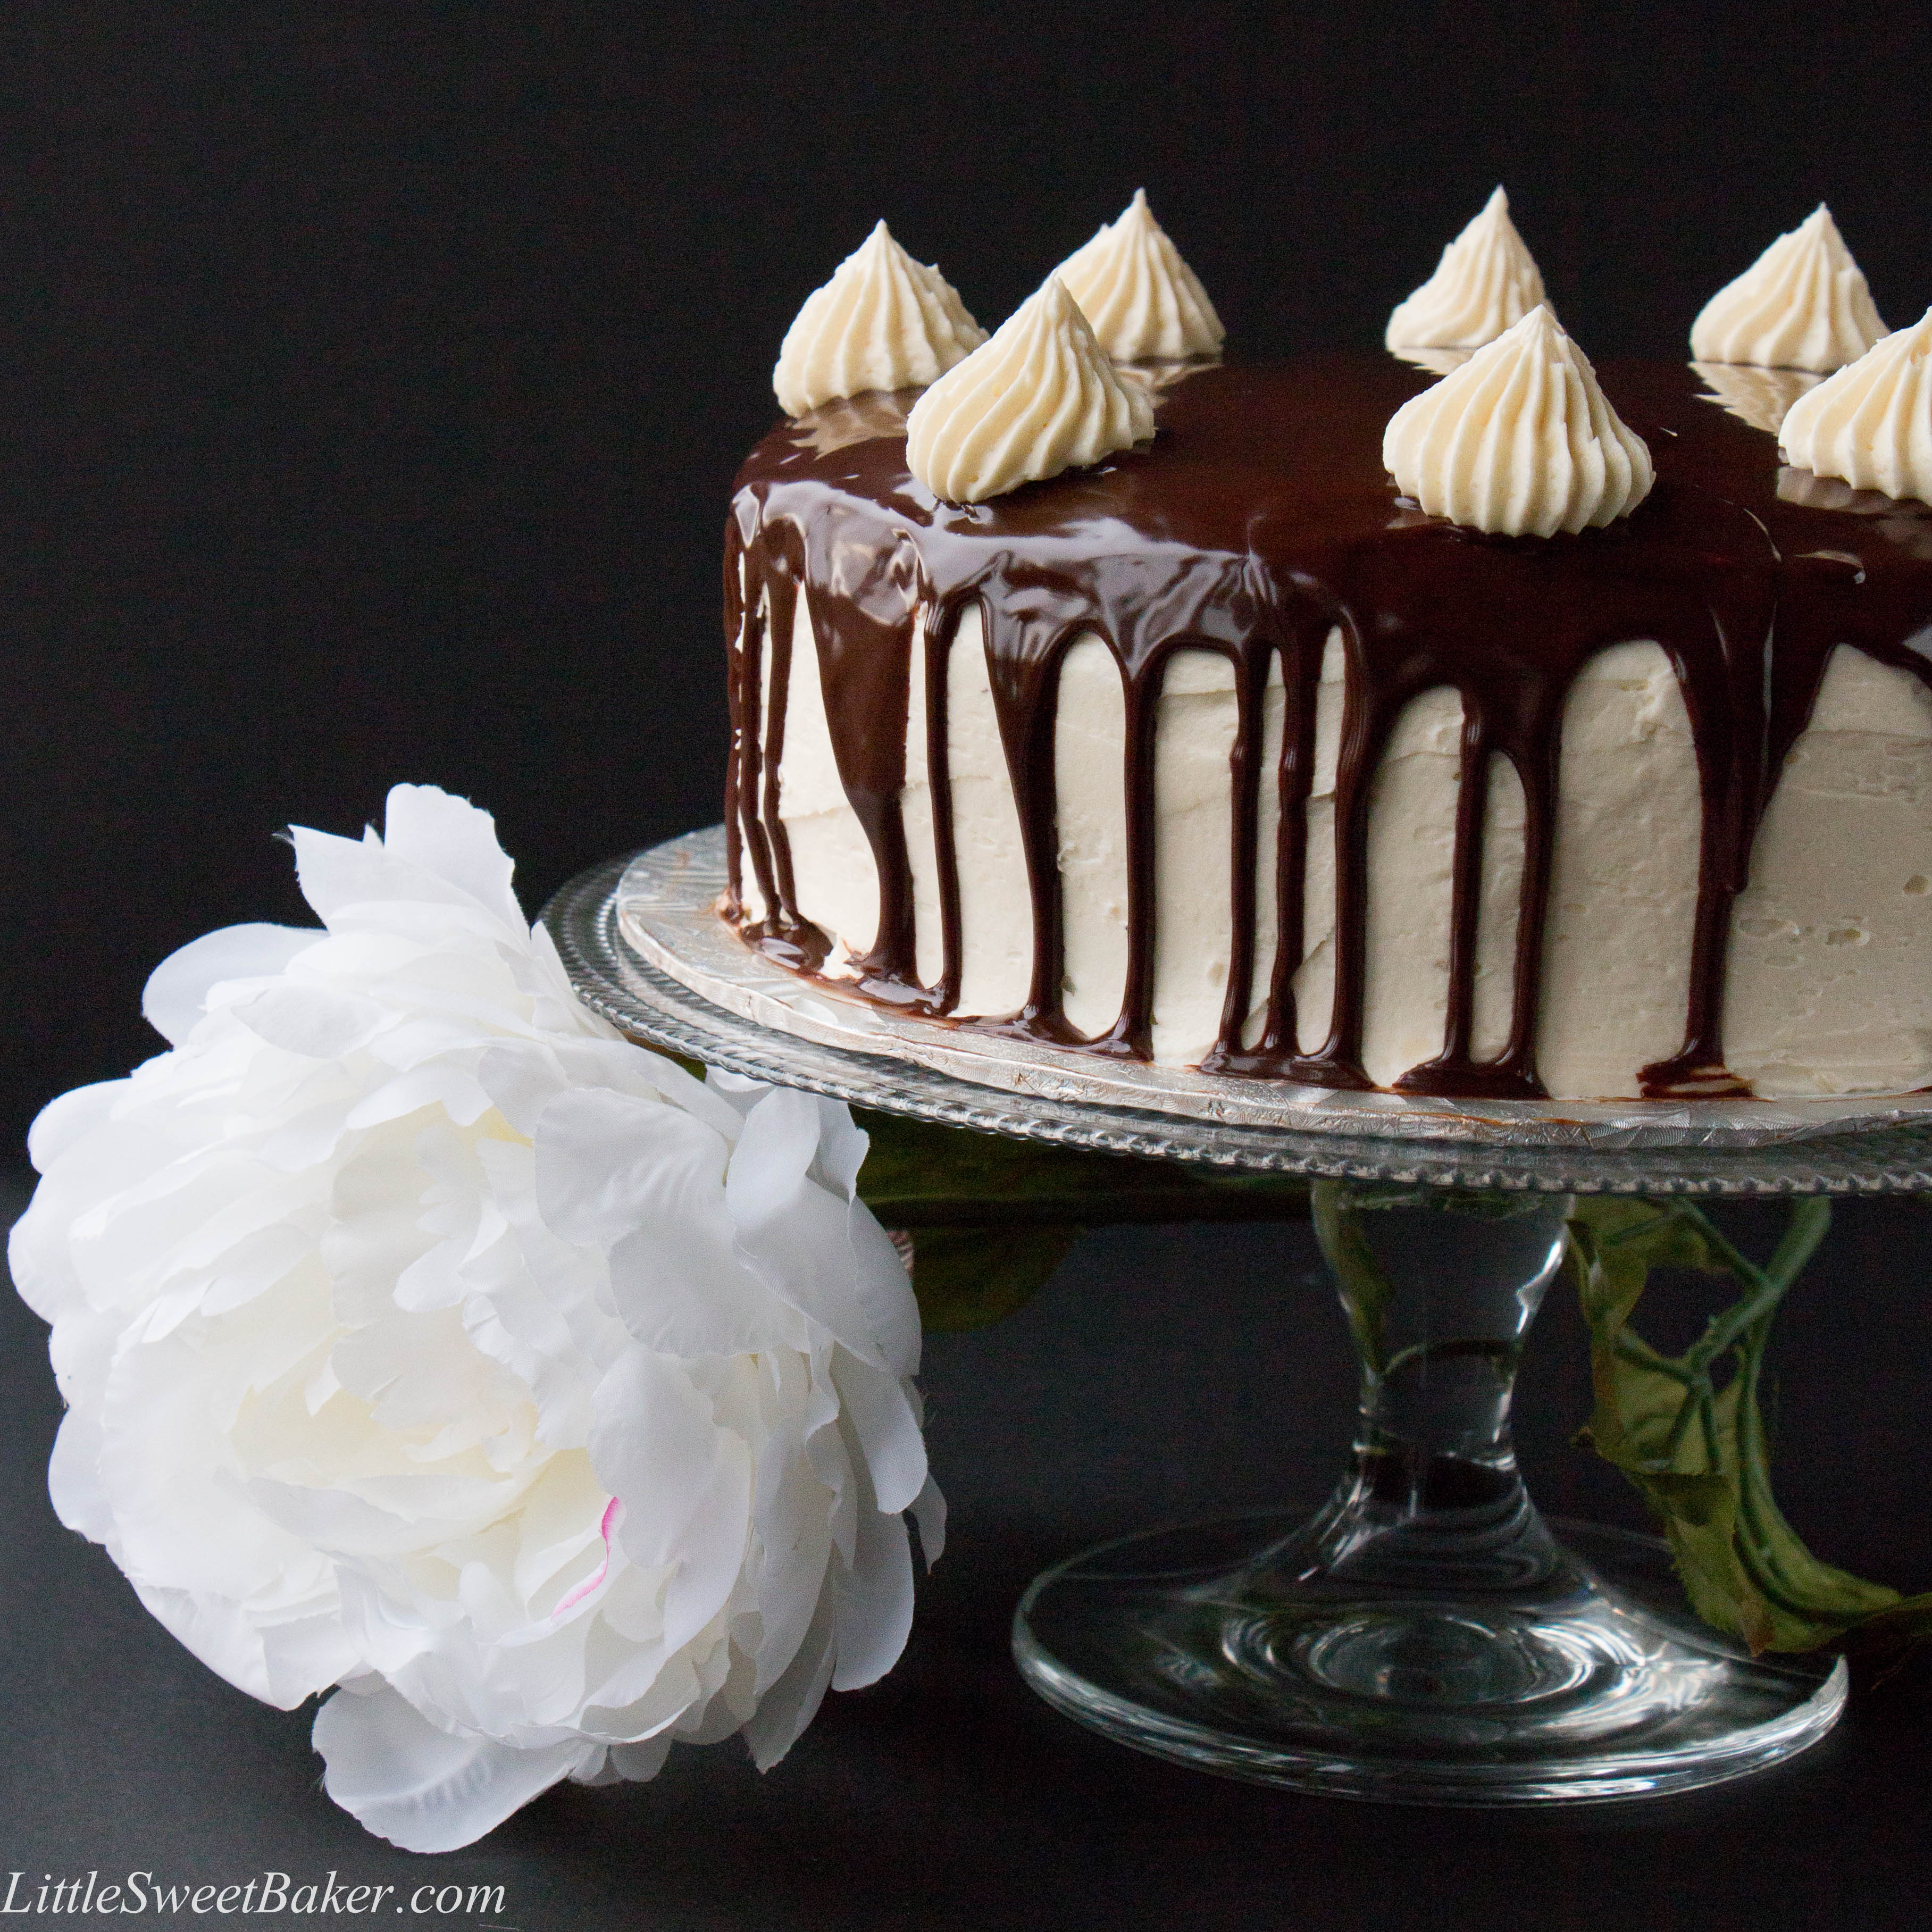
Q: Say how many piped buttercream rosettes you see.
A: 7